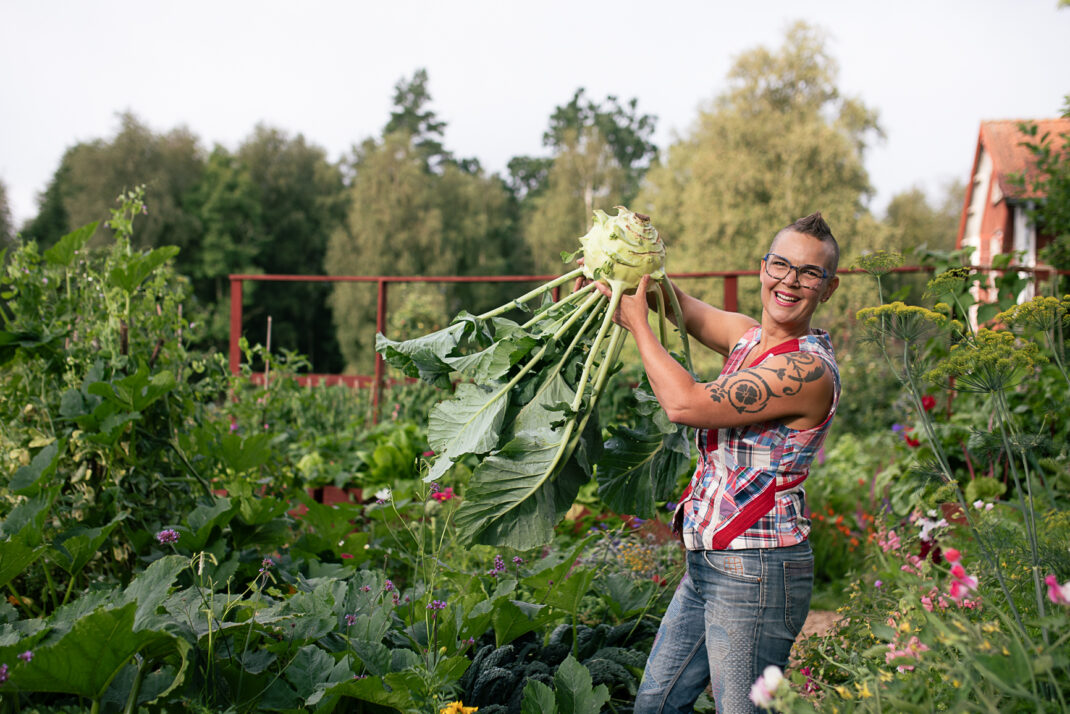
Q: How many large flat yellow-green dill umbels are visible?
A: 5